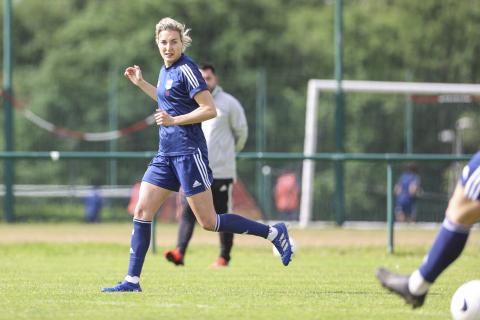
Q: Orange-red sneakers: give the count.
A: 2